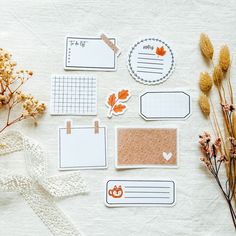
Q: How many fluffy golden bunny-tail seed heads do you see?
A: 5